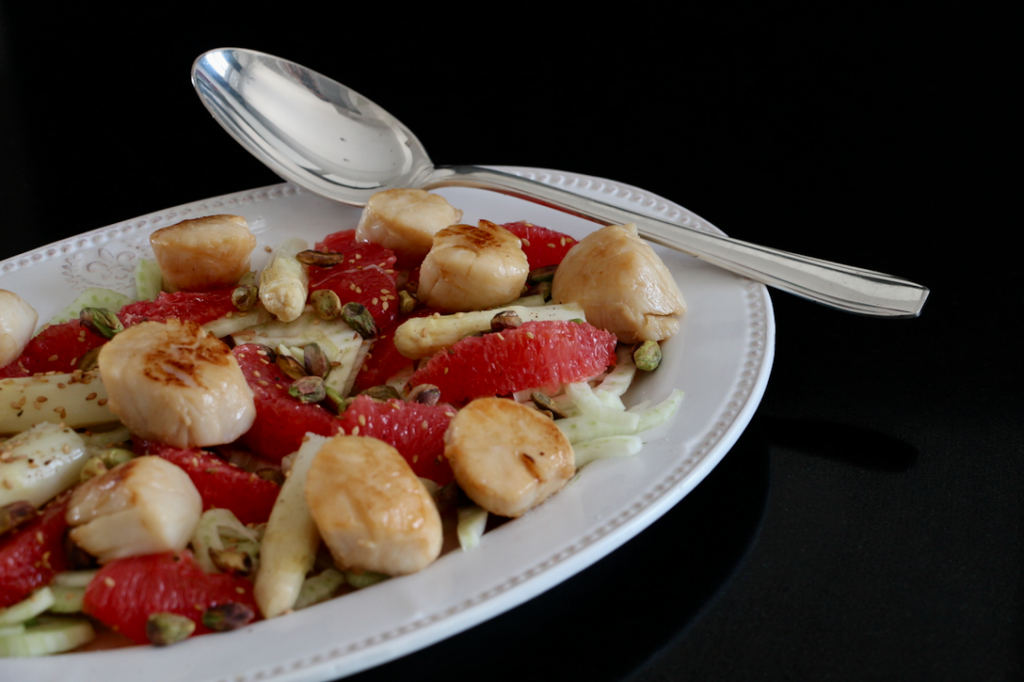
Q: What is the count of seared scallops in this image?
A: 9